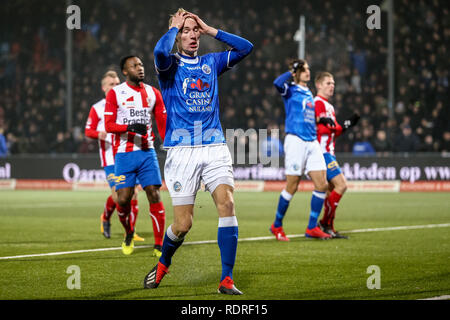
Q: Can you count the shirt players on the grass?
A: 5